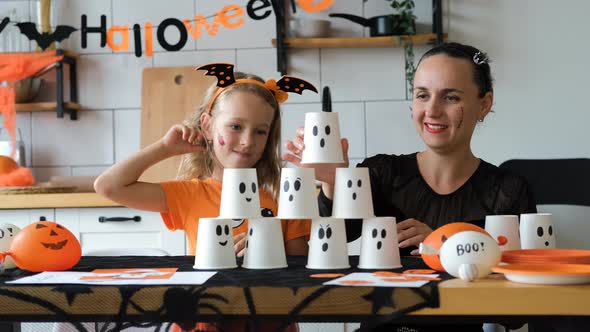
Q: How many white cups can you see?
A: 10